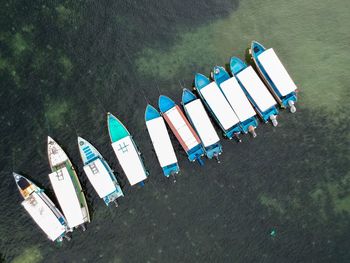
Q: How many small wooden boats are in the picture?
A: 11